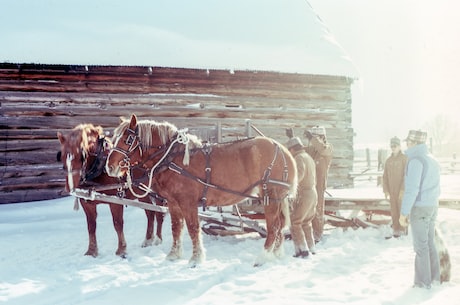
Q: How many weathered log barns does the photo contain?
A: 1